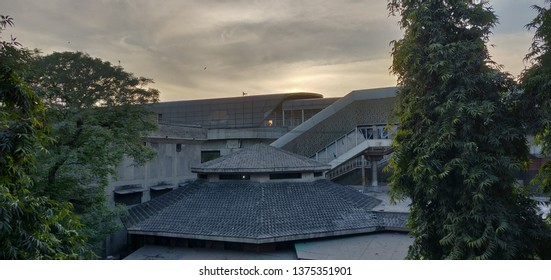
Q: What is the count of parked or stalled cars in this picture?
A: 0